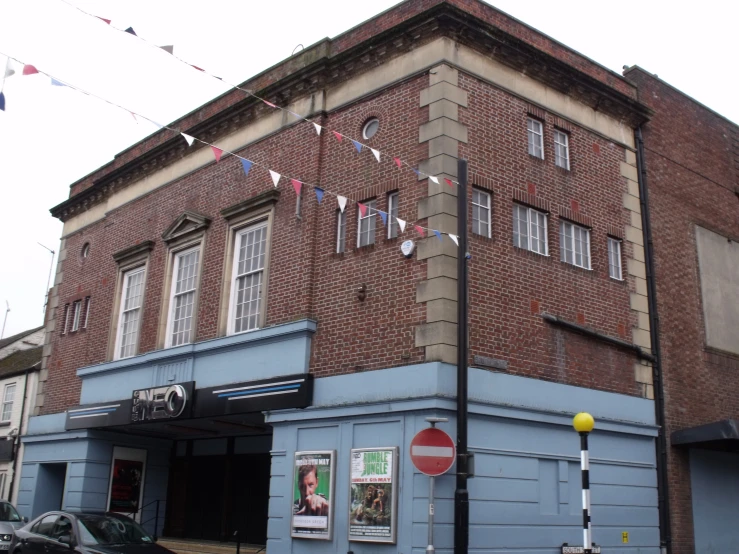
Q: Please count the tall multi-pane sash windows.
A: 3